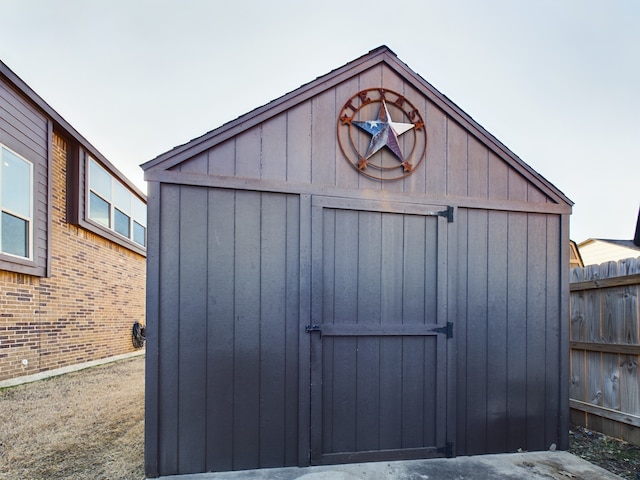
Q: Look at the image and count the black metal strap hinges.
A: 3